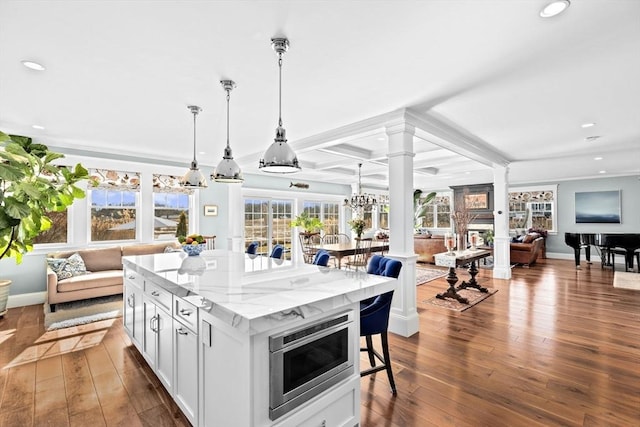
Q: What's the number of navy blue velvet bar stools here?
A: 4